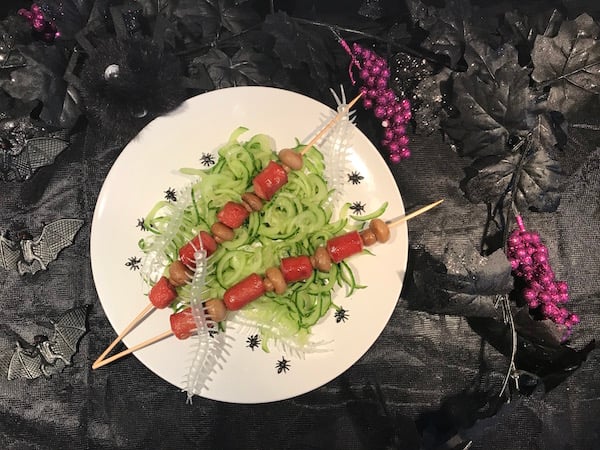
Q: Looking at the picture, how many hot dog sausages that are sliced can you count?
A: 8